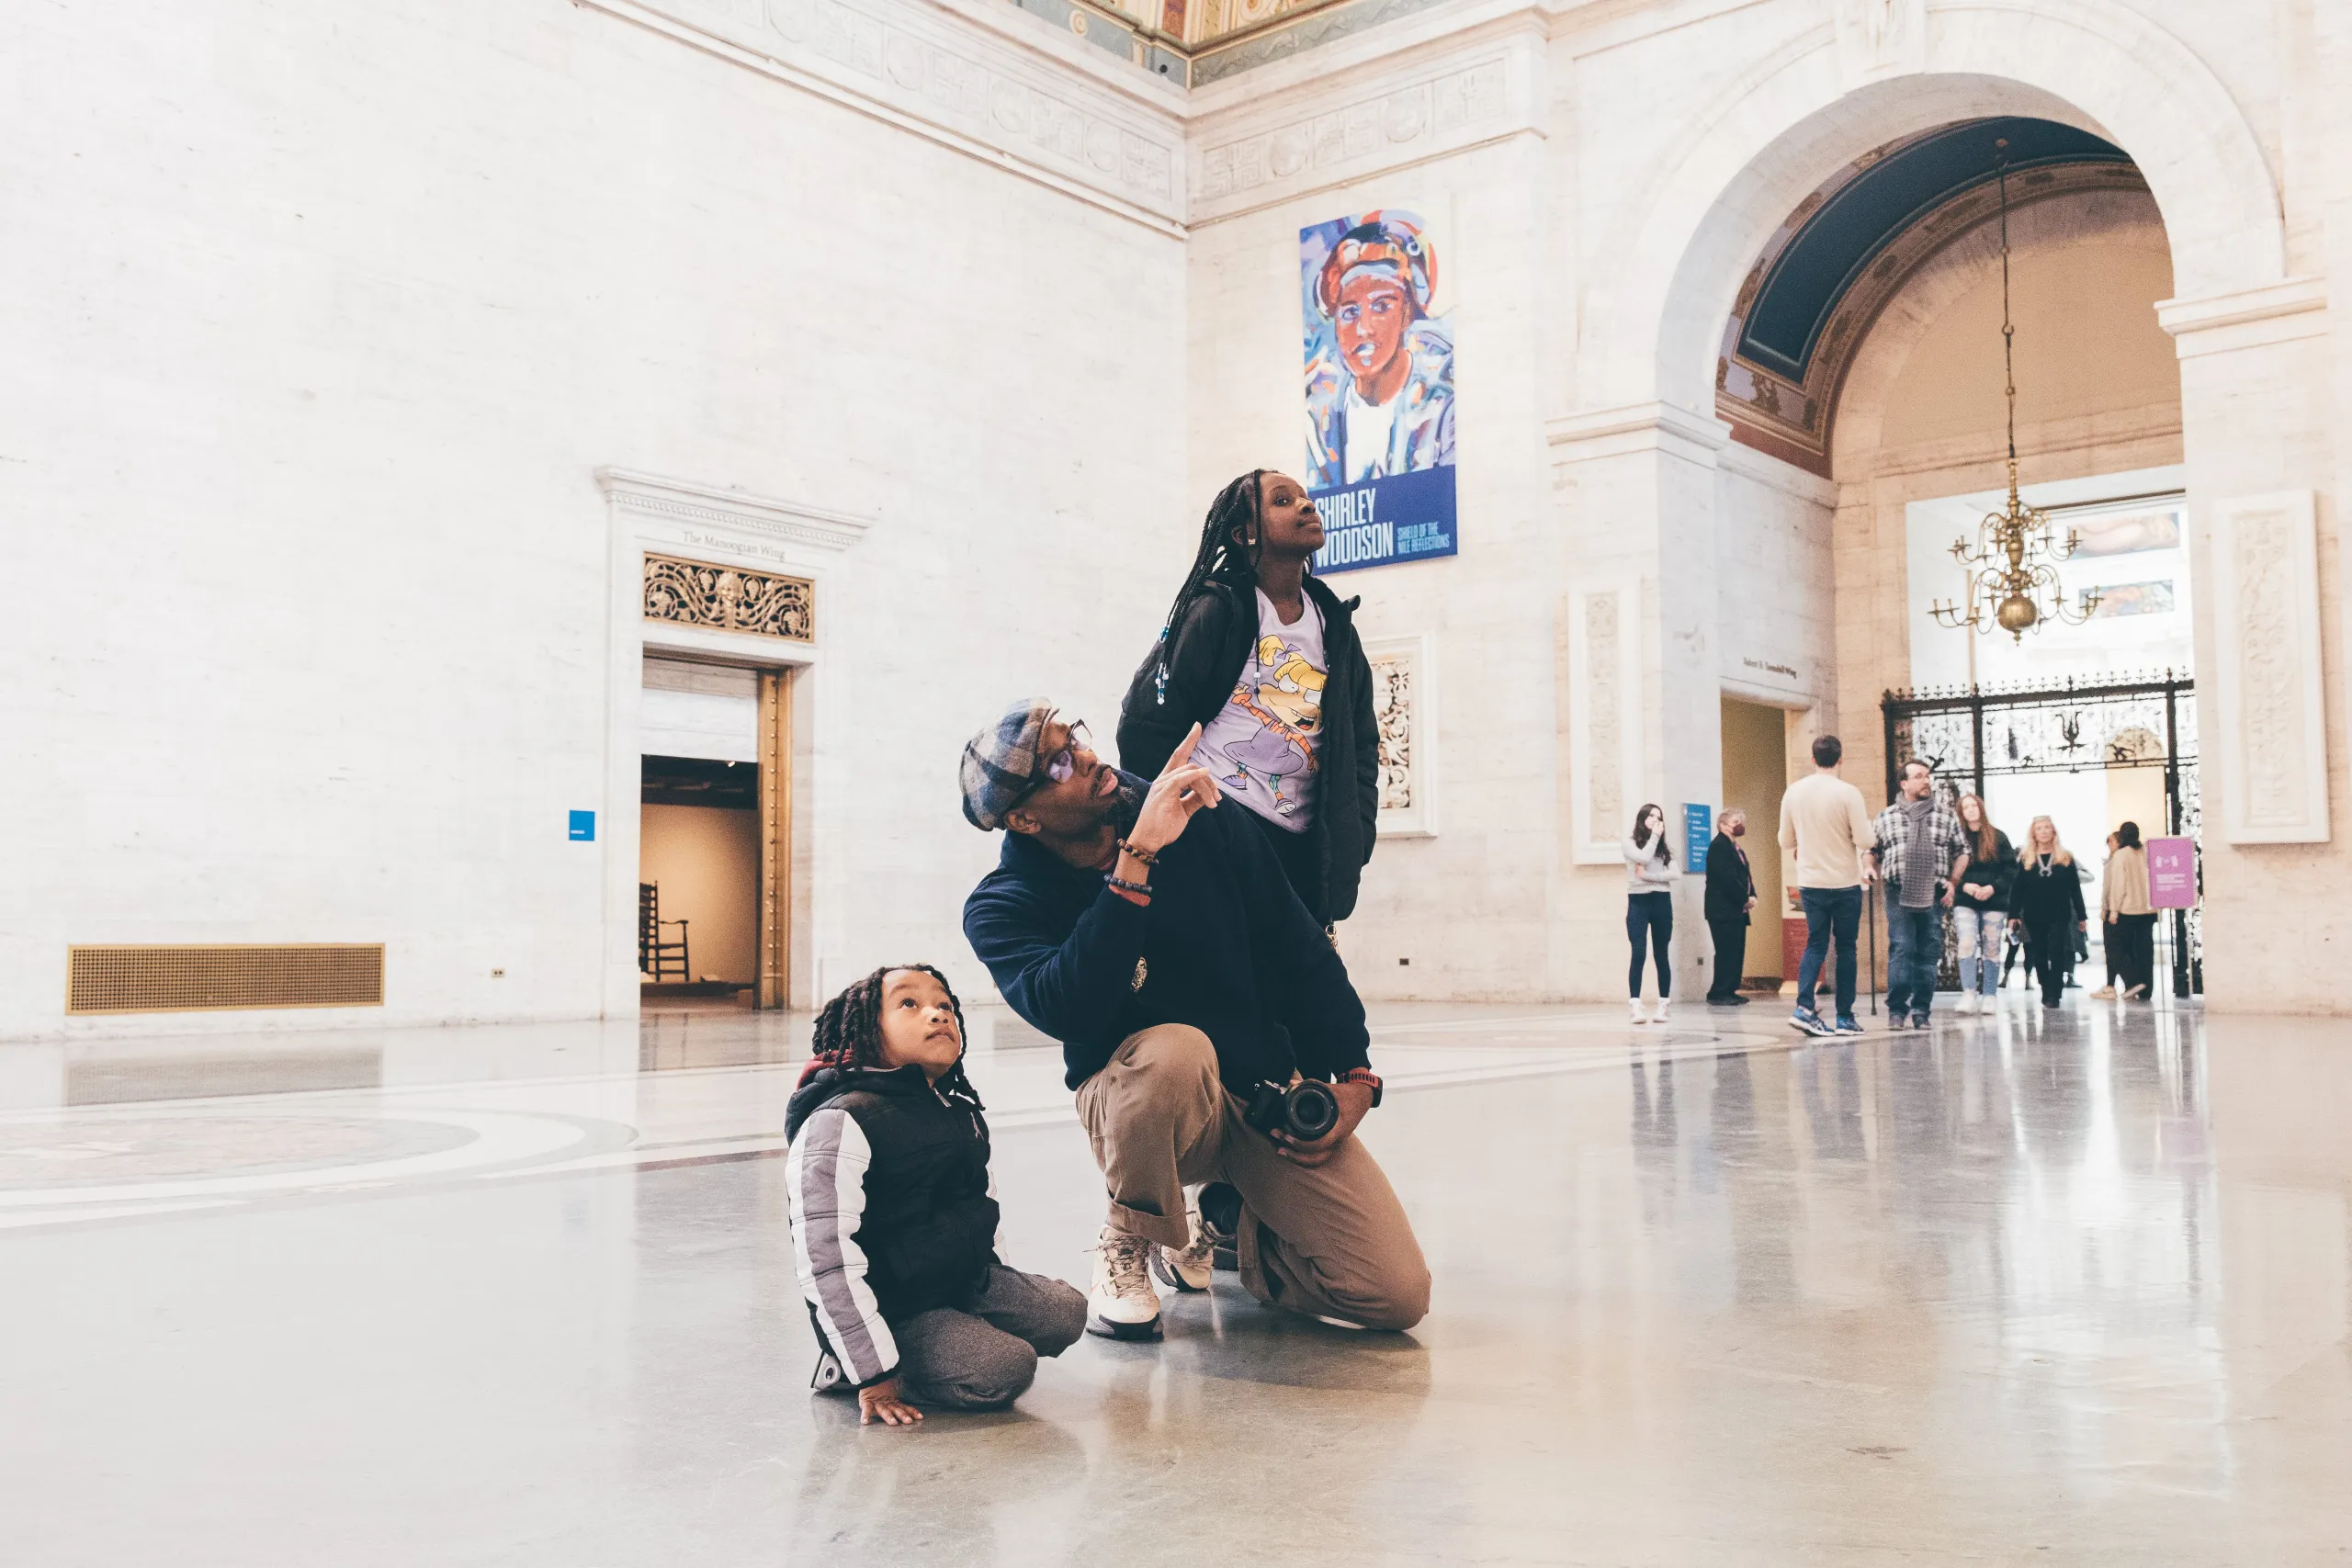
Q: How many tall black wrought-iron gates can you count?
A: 1